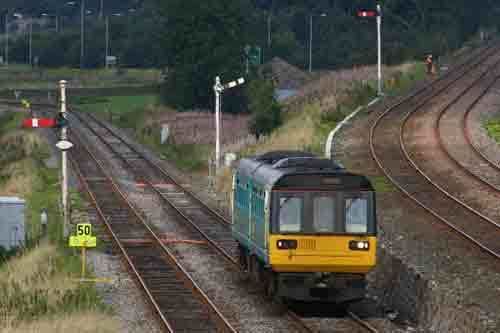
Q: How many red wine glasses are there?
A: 0